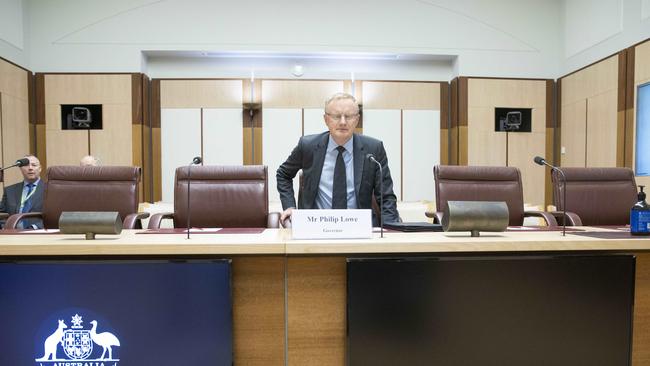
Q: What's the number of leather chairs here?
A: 5